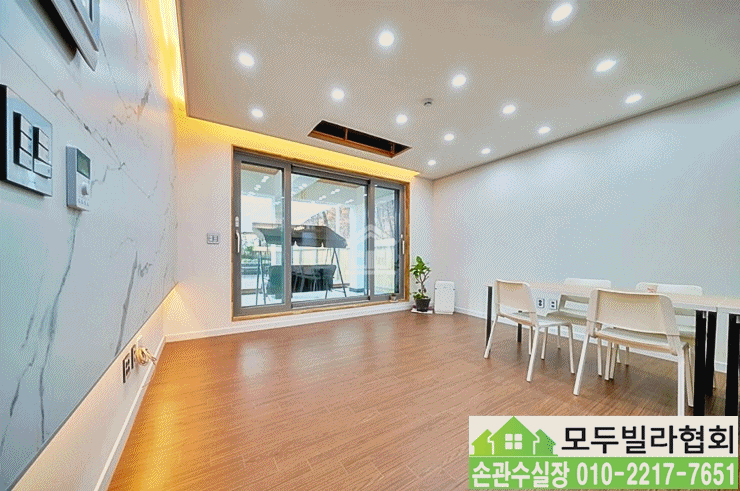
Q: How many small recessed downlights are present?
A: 14